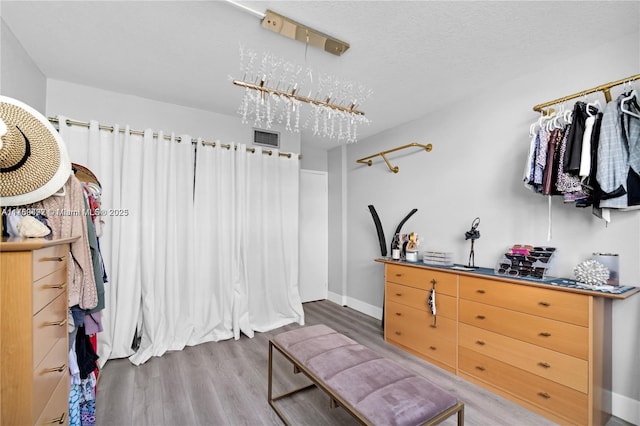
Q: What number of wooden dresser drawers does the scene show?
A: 13